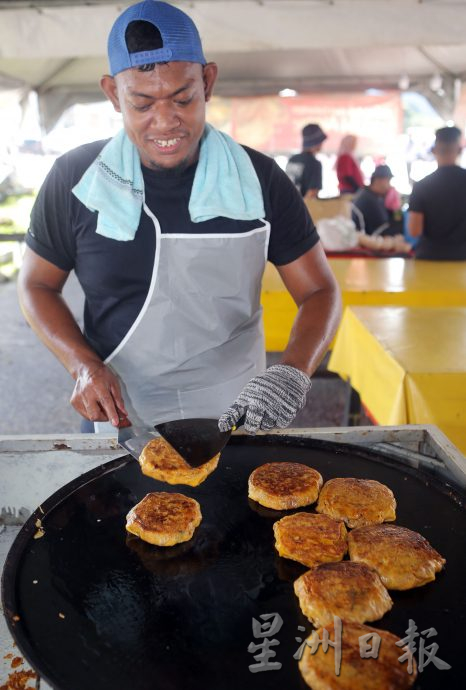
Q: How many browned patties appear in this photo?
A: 8